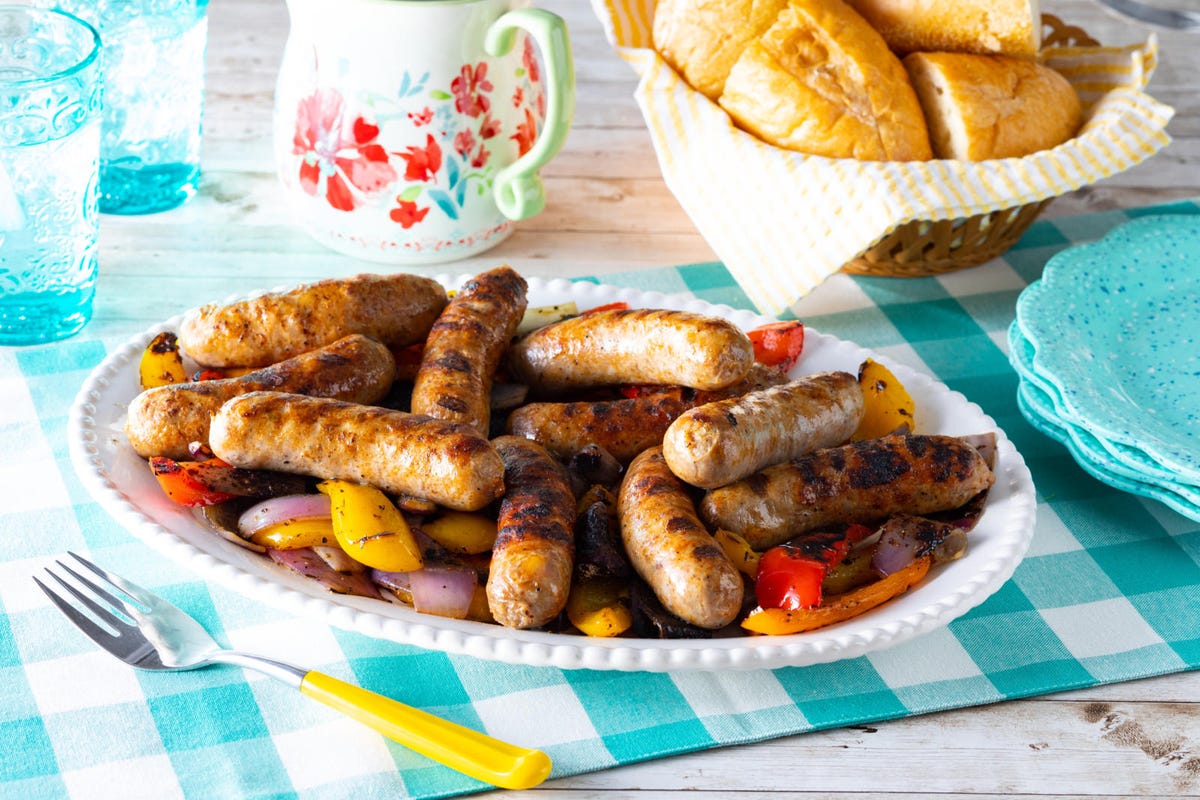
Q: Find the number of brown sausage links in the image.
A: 10